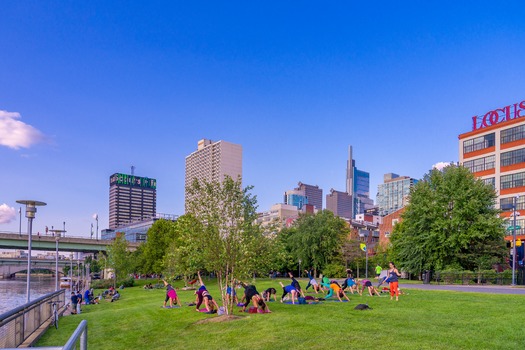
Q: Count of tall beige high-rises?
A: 1